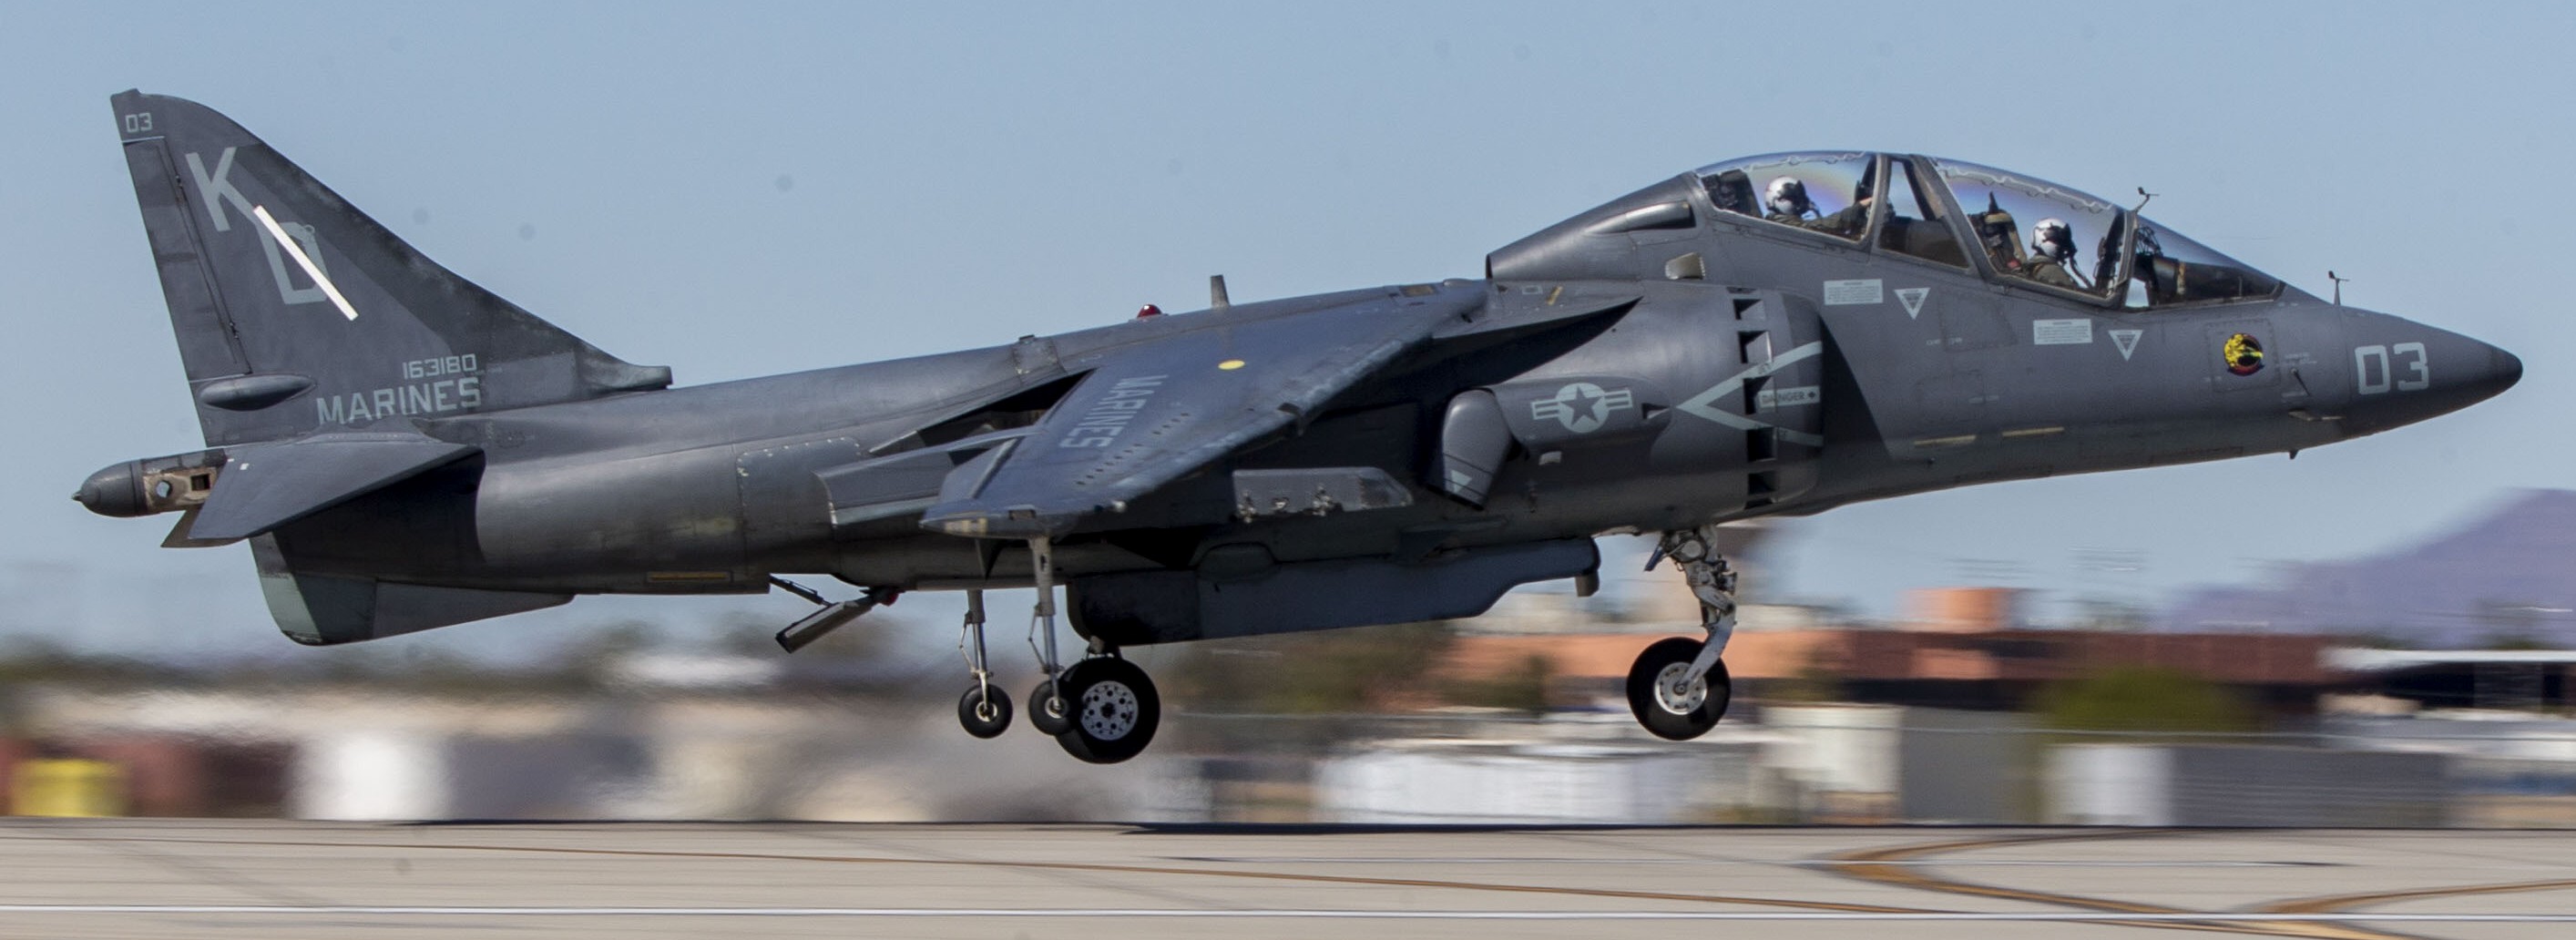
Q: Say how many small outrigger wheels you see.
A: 2